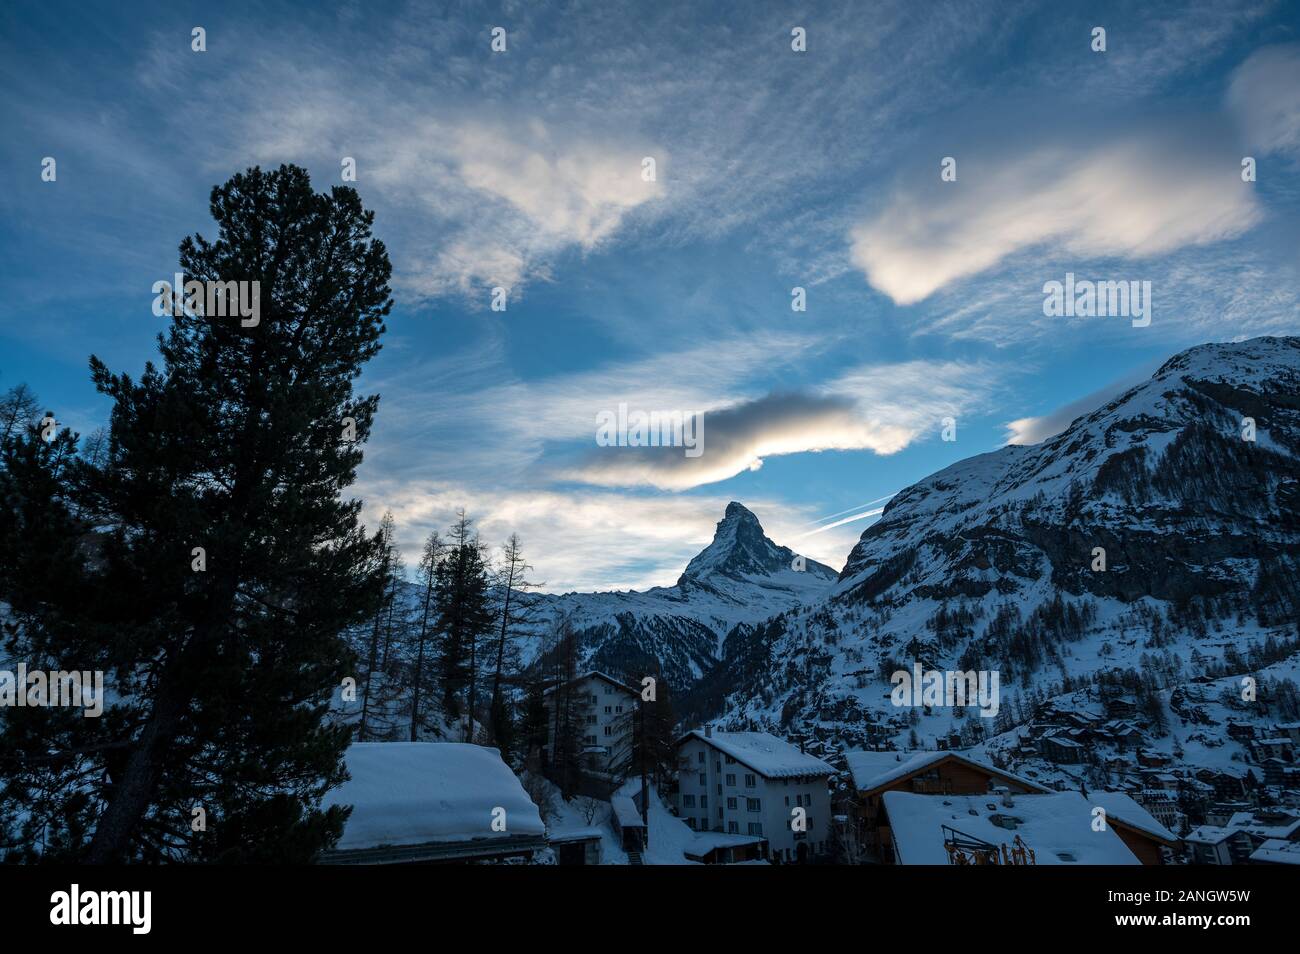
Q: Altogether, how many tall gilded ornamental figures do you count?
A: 0